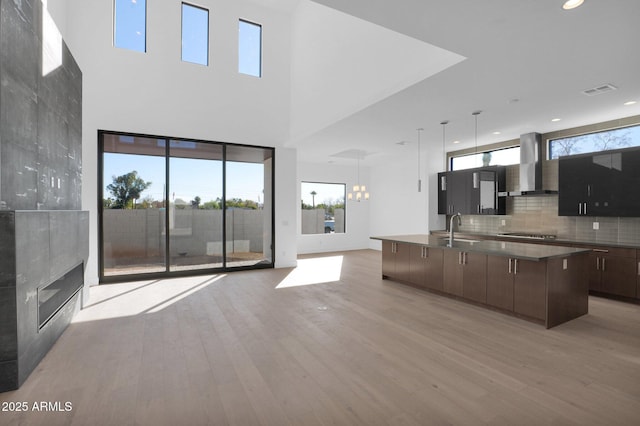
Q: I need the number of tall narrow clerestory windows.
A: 3